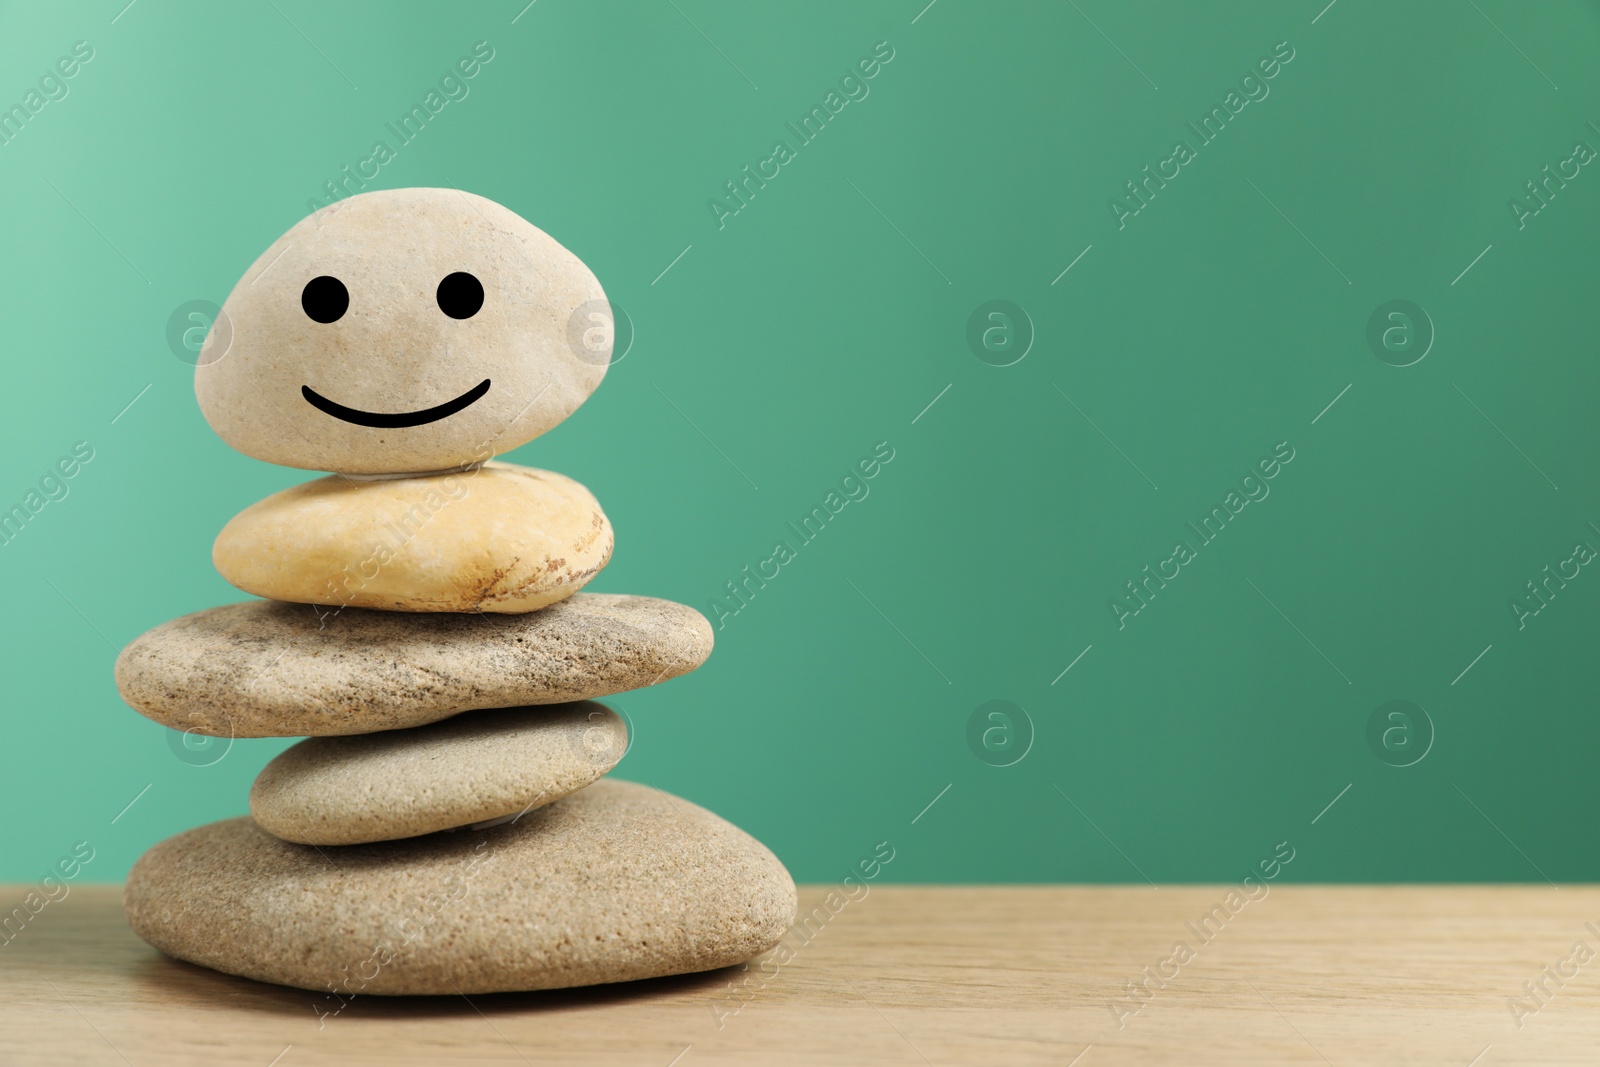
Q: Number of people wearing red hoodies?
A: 0